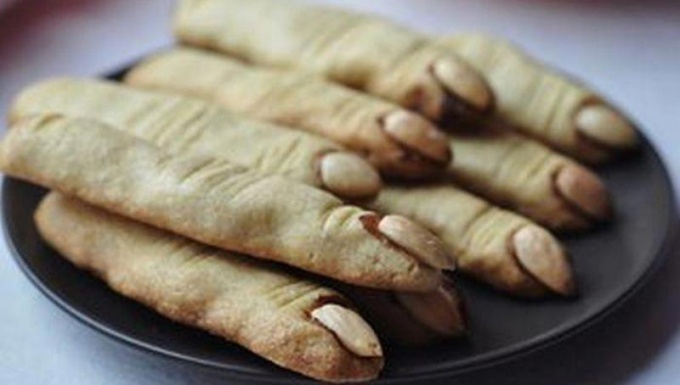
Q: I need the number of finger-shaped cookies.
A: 9